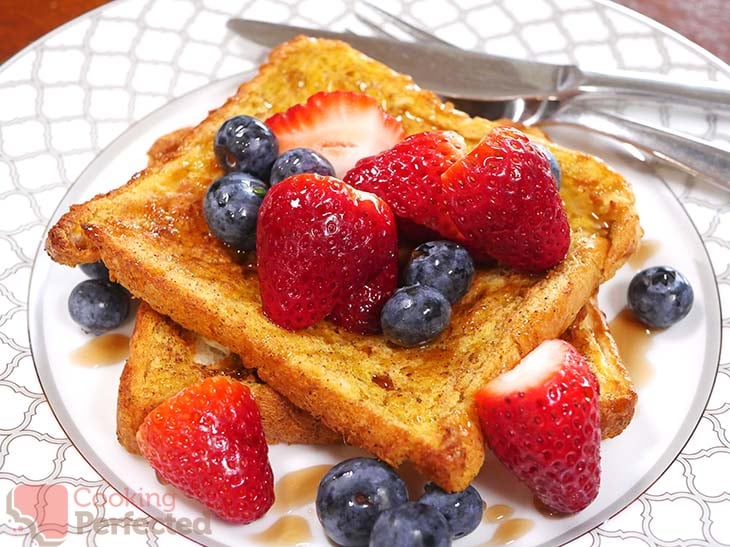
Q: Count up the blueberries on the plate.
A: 12